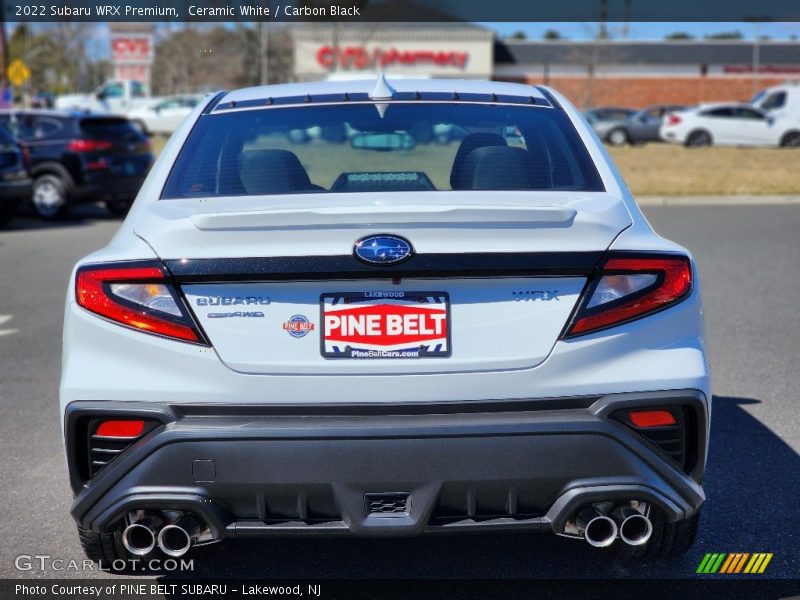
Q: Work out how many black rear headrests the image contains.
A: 2